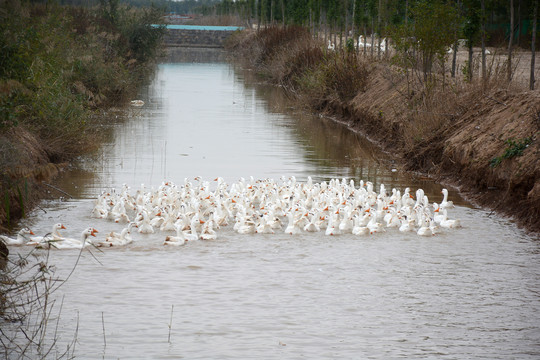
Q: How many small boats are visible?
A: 0